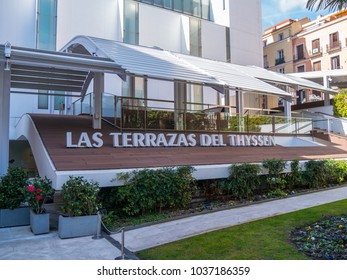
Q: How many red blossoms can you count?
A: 3